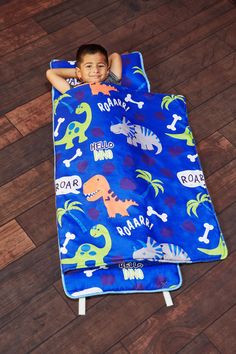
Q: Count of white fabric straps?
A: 2